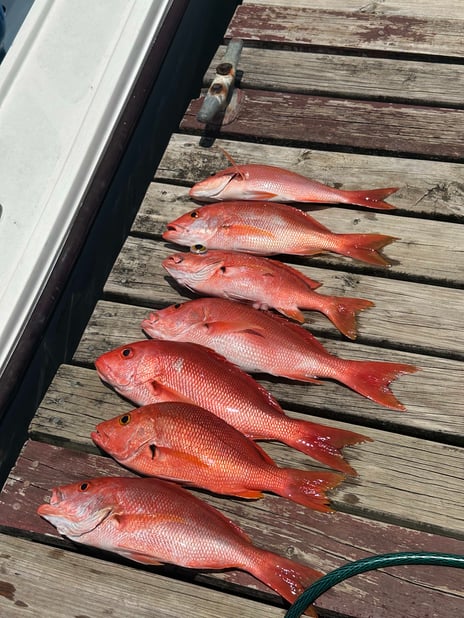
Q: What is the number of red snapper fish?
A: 7